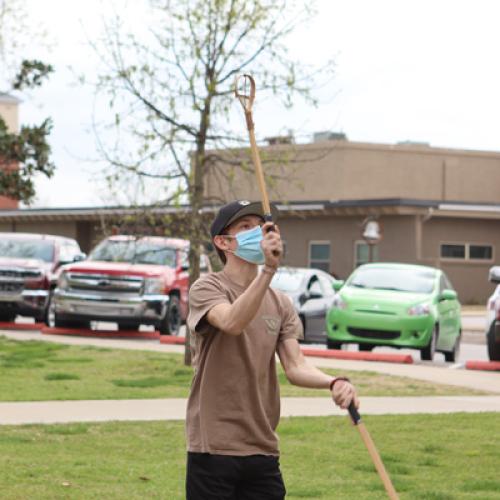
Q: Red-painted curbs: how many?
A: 5